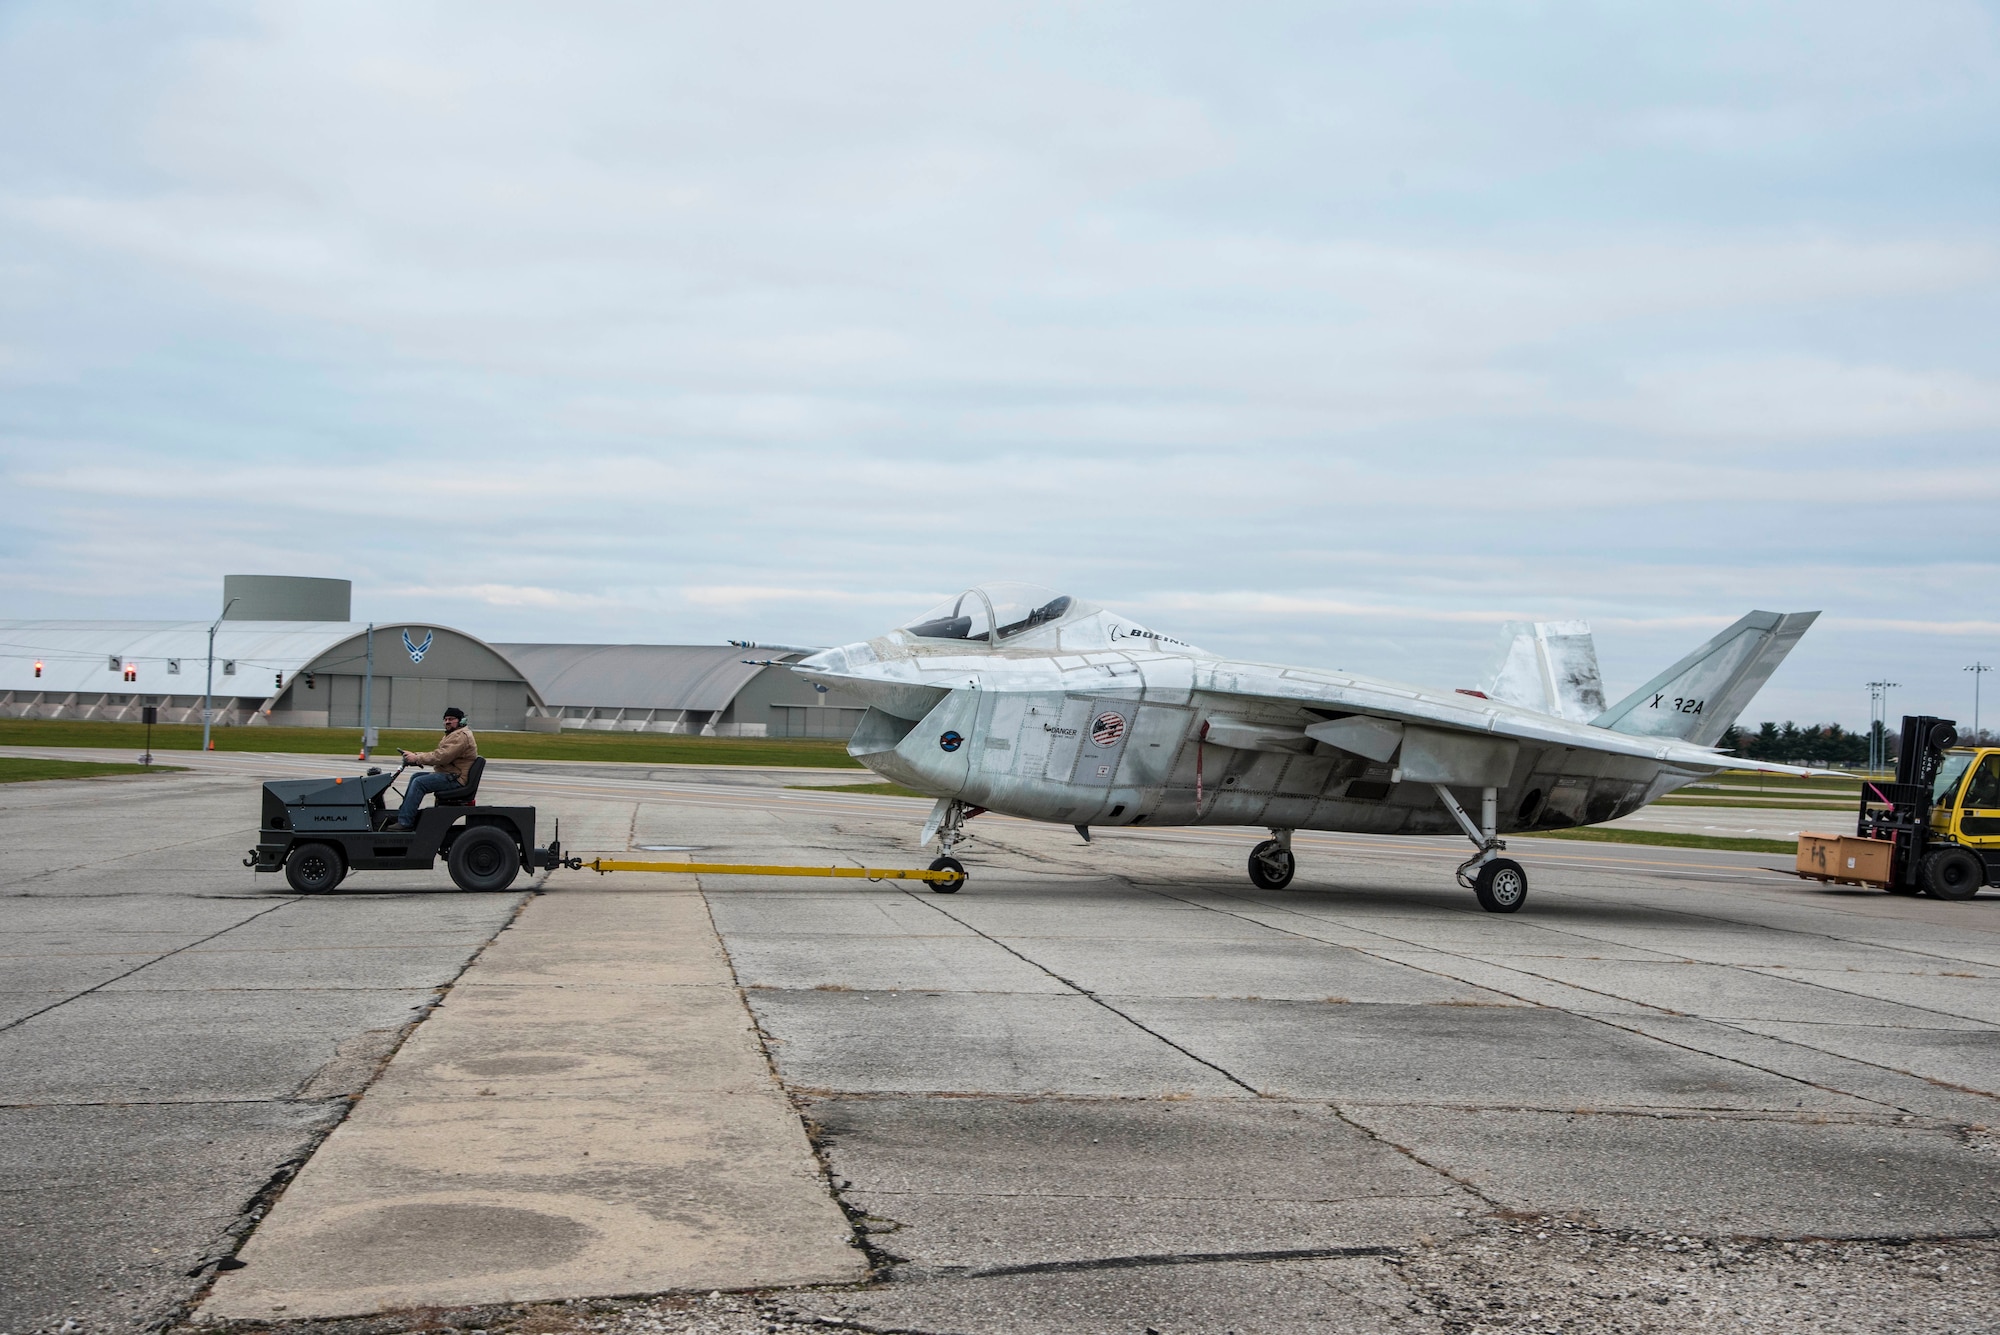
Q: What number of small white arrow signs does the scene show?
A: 3